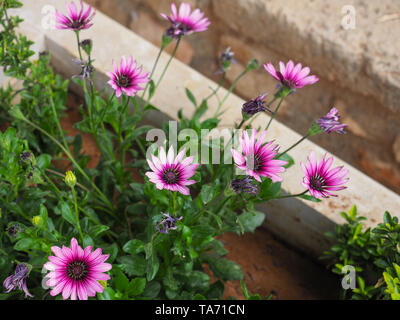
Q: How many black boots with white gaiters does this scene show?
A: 0